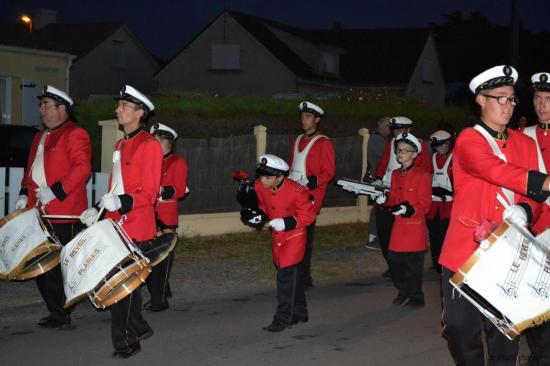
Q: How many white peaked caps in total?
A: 10